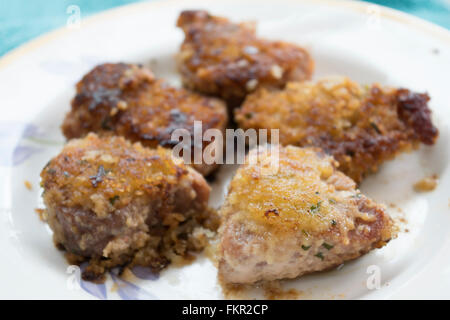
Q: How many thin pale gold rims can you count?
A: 1